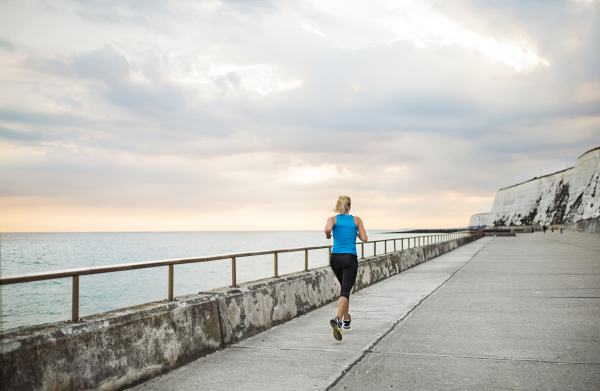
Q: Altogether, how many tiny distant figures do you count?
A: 4